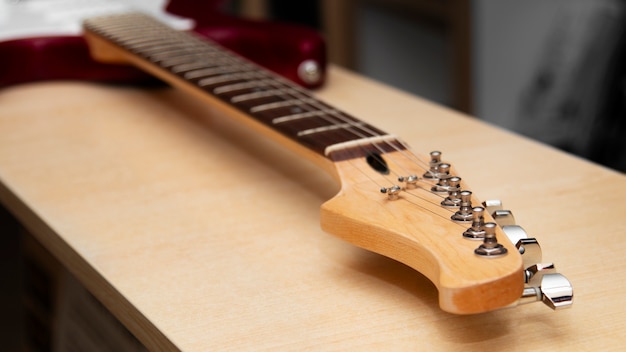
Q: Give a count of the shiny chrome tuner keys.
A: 6